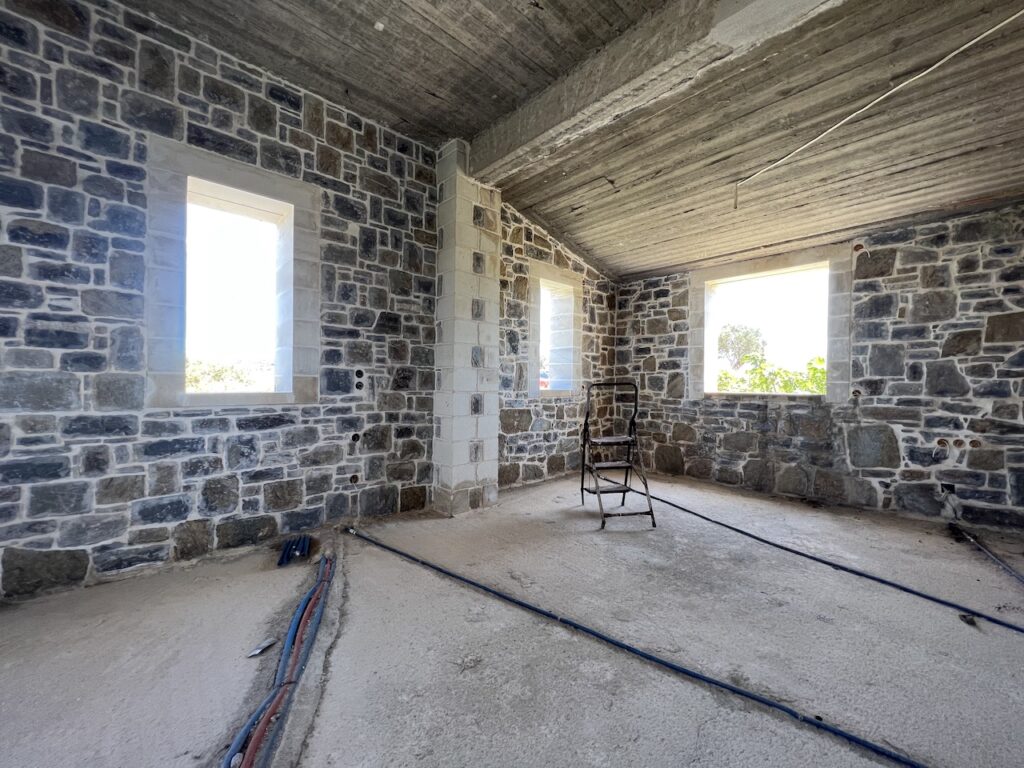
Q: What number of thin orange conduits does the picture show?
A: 1